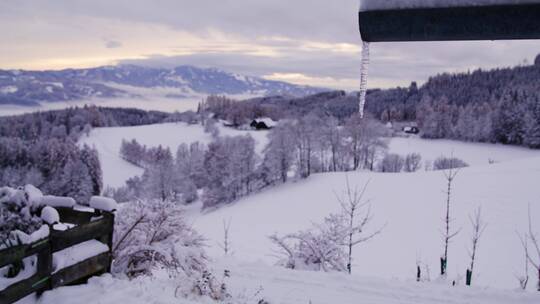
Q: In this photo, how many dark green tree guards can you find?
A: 2